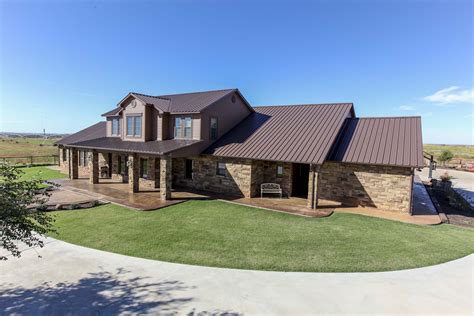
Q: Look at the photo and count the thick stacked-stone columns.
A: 5